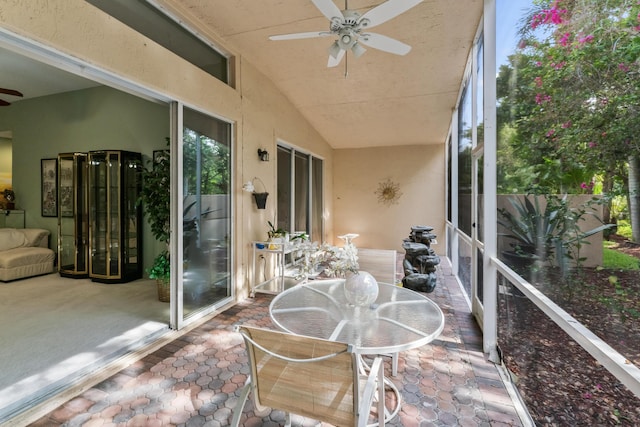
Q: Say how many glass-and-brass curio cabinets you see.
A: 2